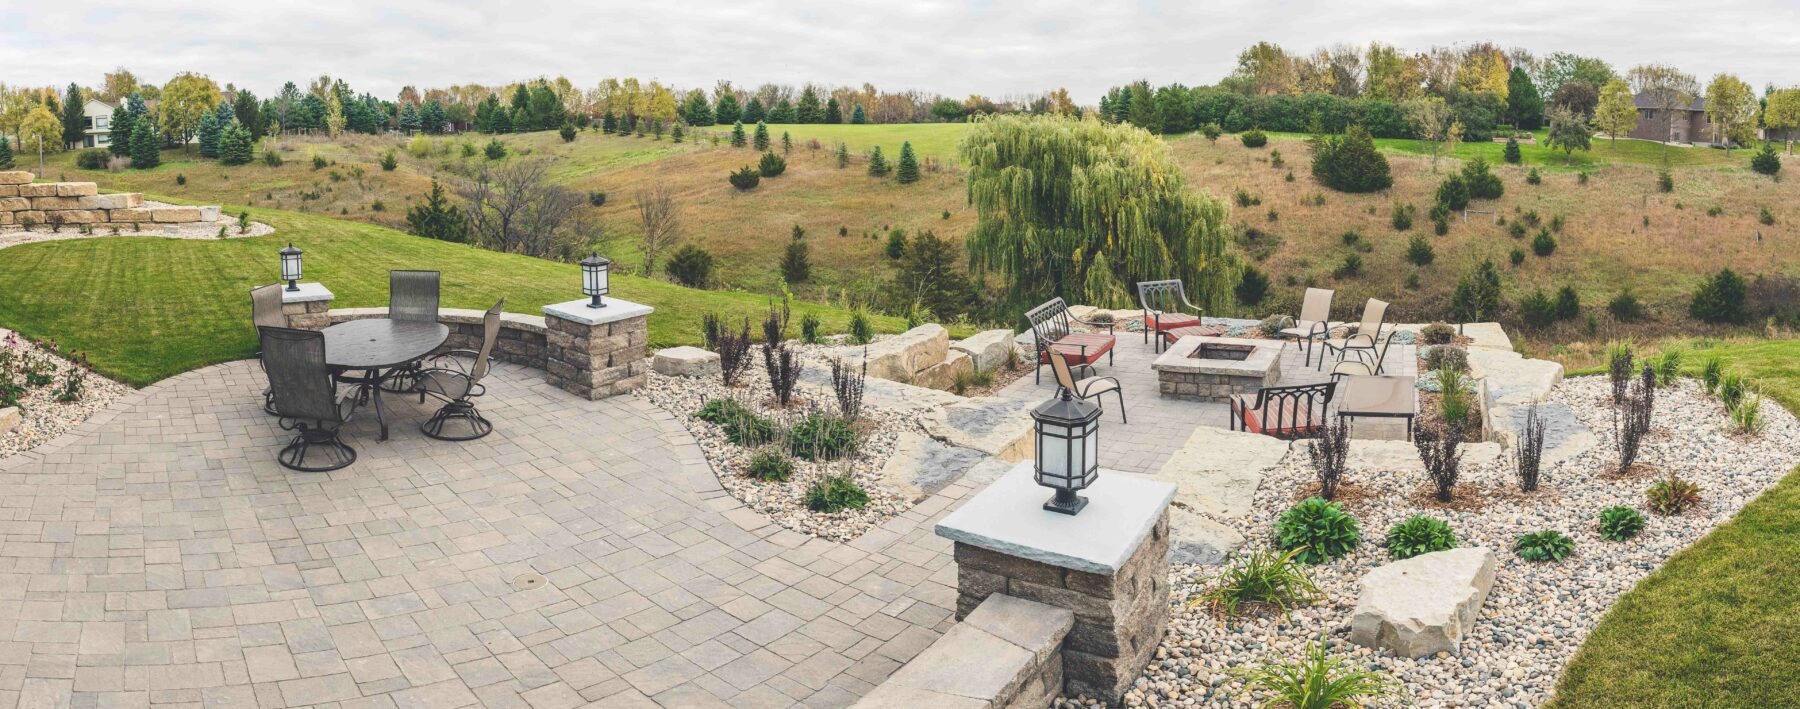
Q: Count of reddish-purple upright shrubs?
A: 11